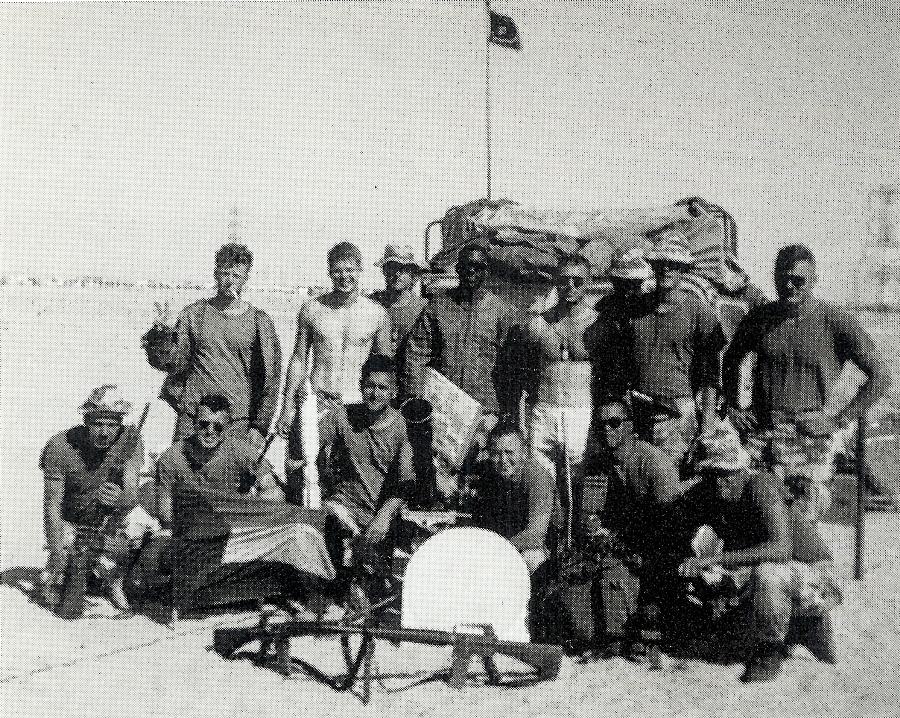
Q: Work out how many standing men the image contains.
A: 8